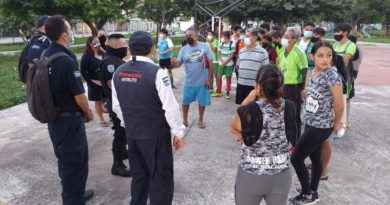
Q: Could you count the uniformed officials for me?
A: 4